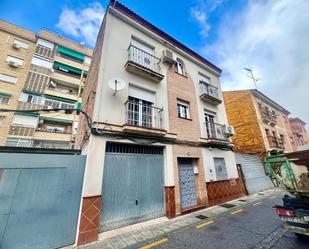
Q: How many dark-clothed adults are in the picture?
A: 0